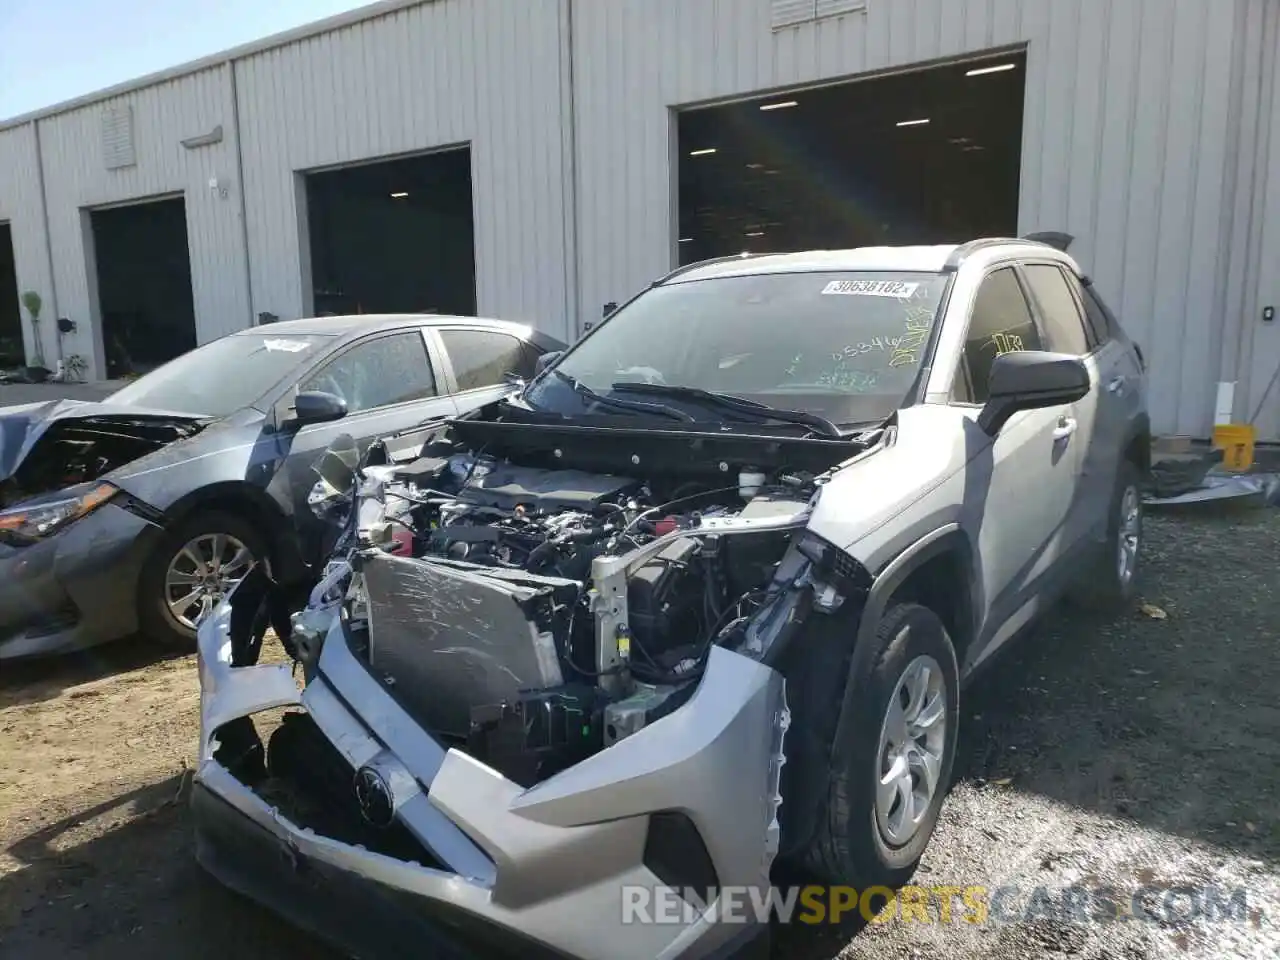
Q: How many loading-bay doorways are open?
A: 4